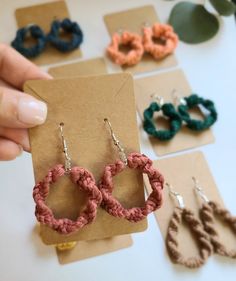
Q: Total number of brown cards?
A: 7